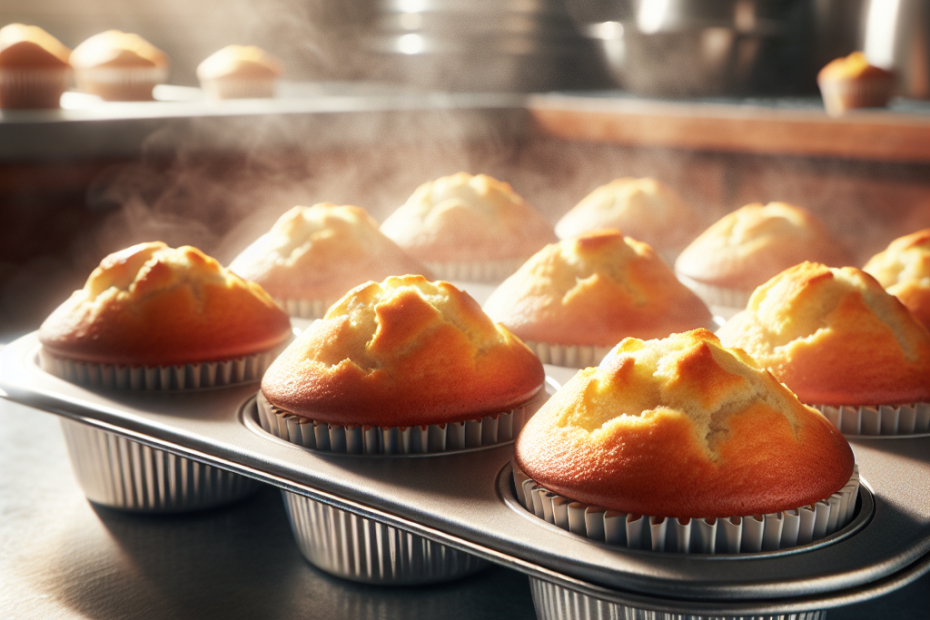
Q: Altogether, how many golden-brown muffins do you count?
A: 14